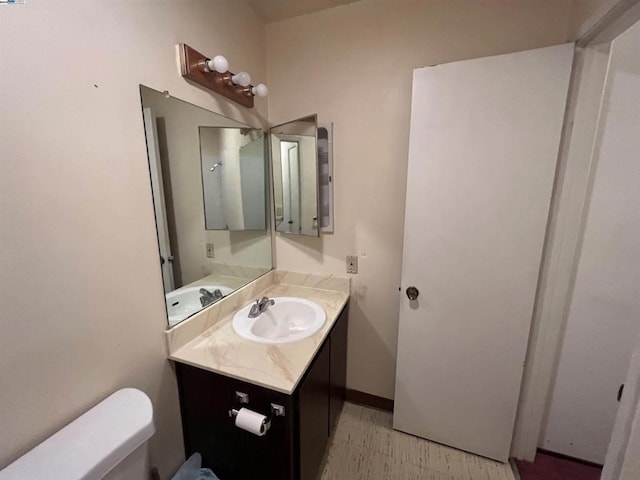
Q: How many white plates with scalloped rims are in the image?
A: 0